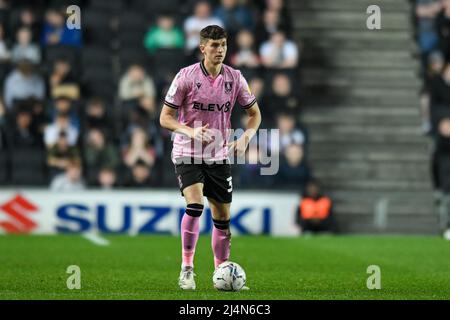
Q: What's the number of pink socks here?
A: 2